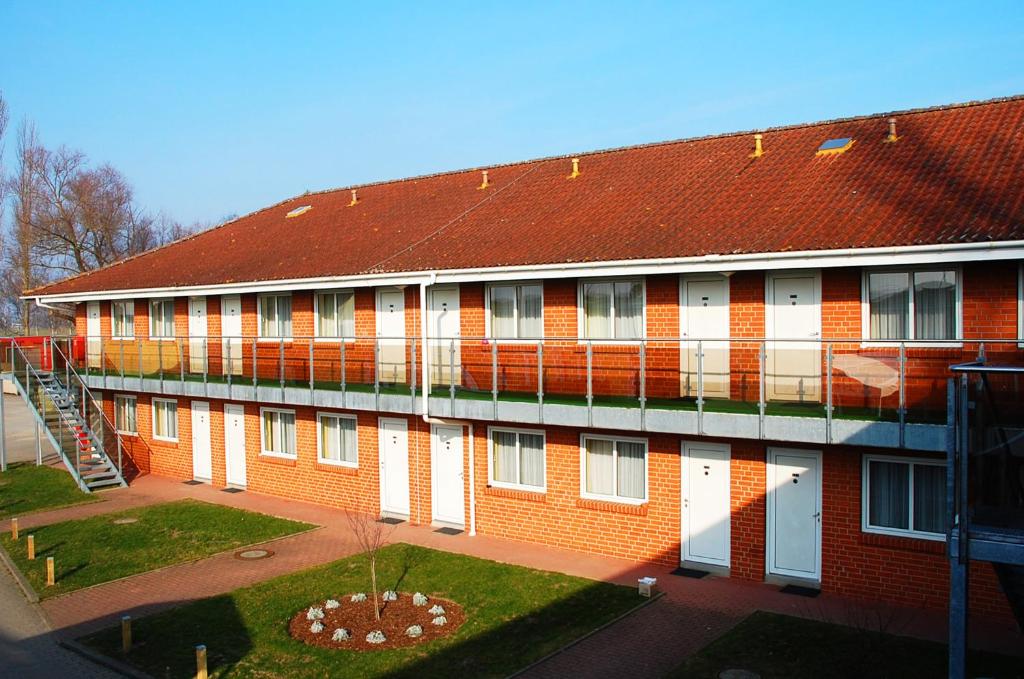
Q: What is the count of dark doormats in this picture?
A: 6